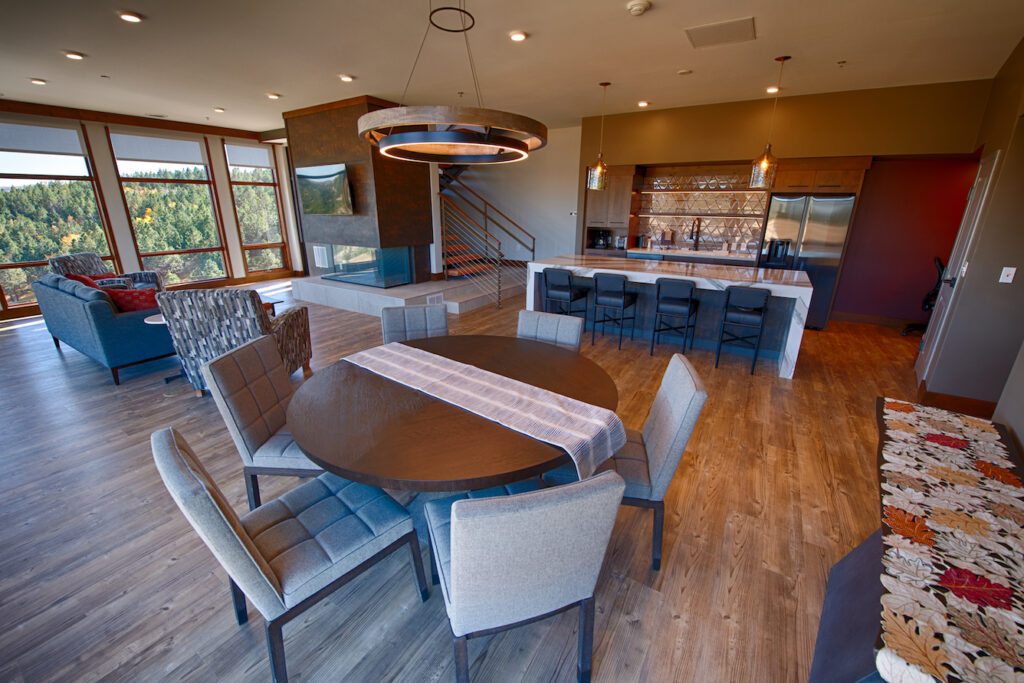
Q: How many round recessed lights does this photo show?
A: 9